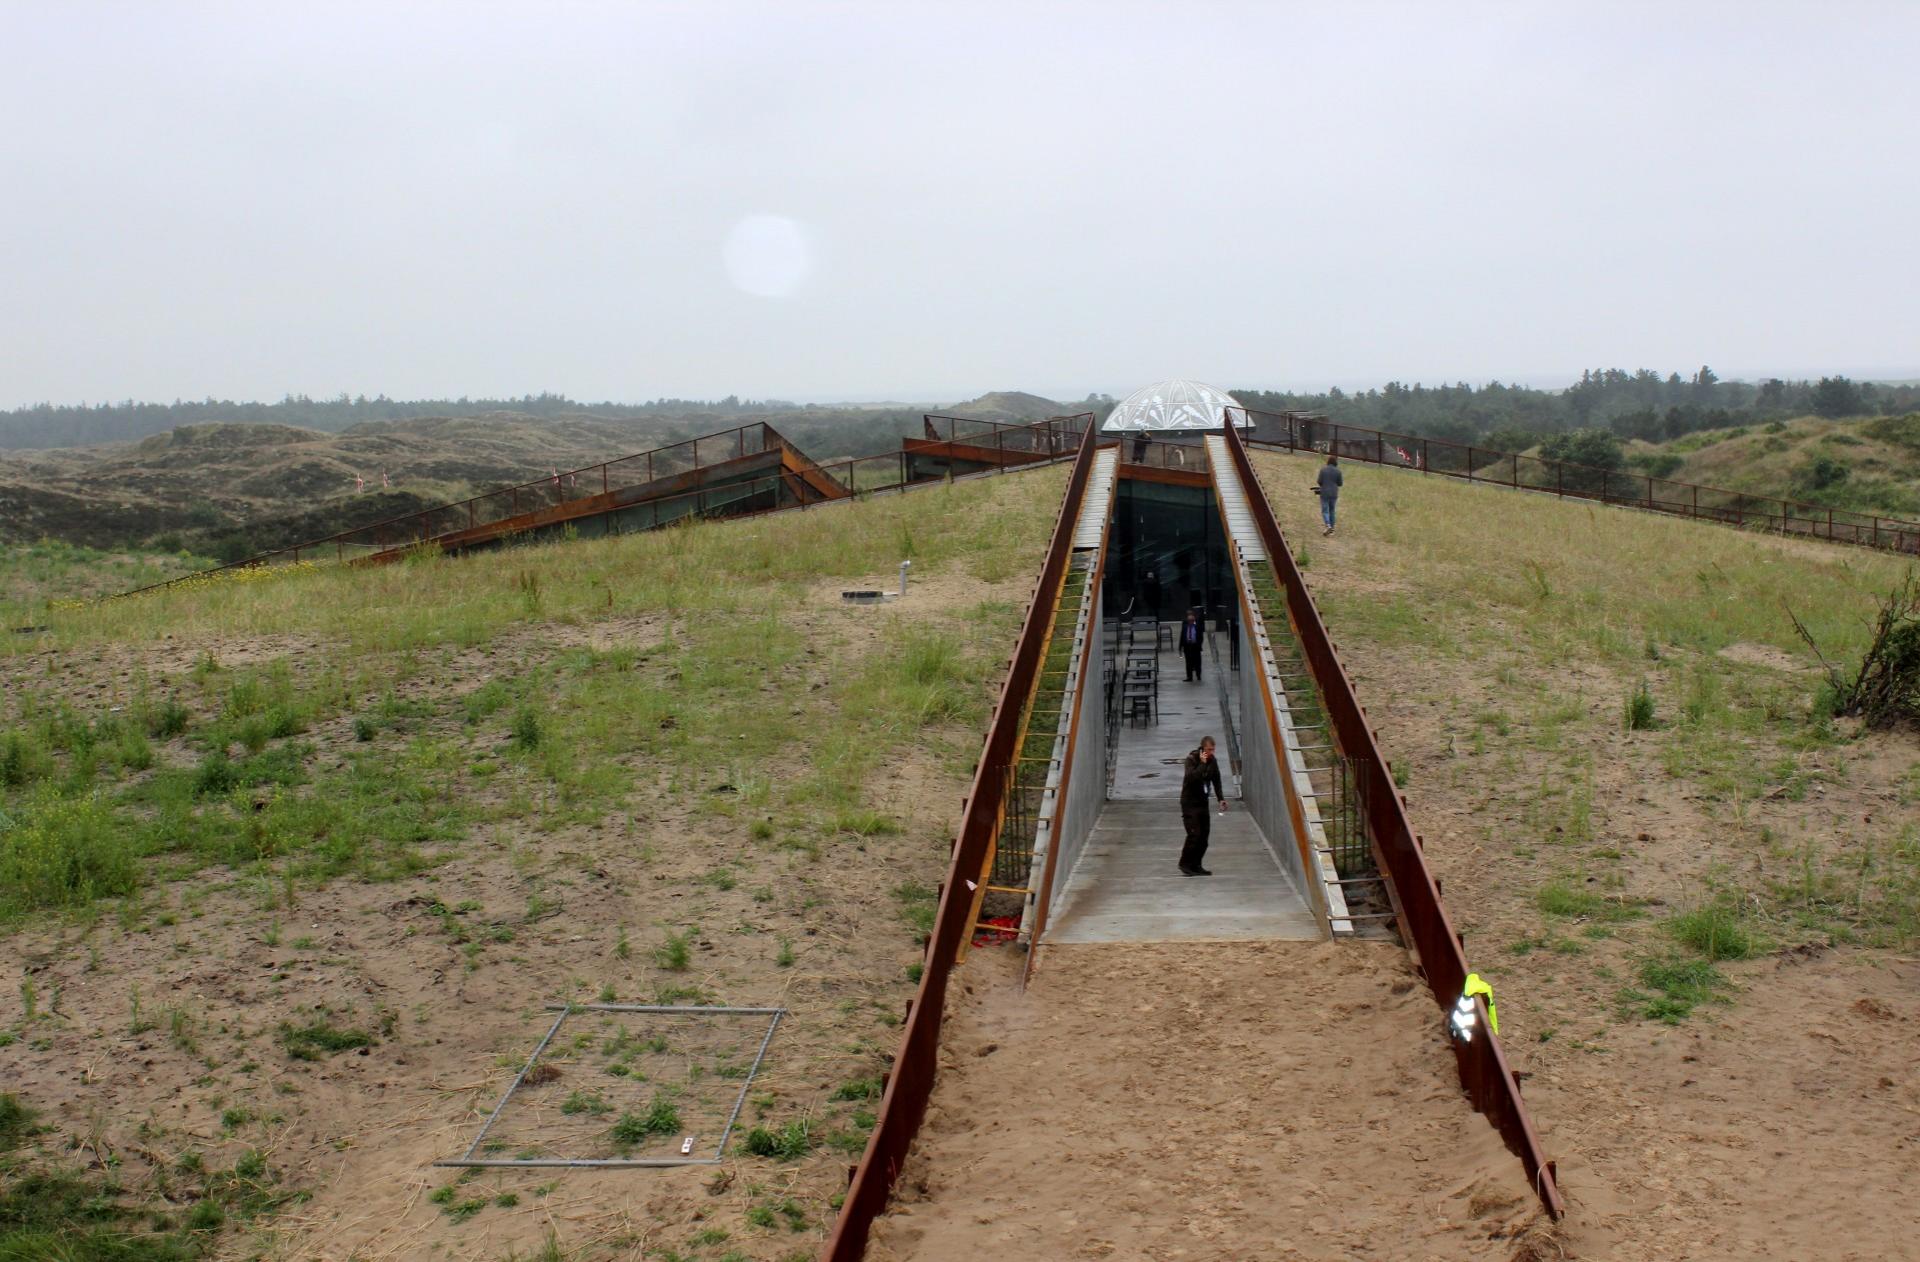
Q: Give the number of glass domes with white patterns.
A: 1